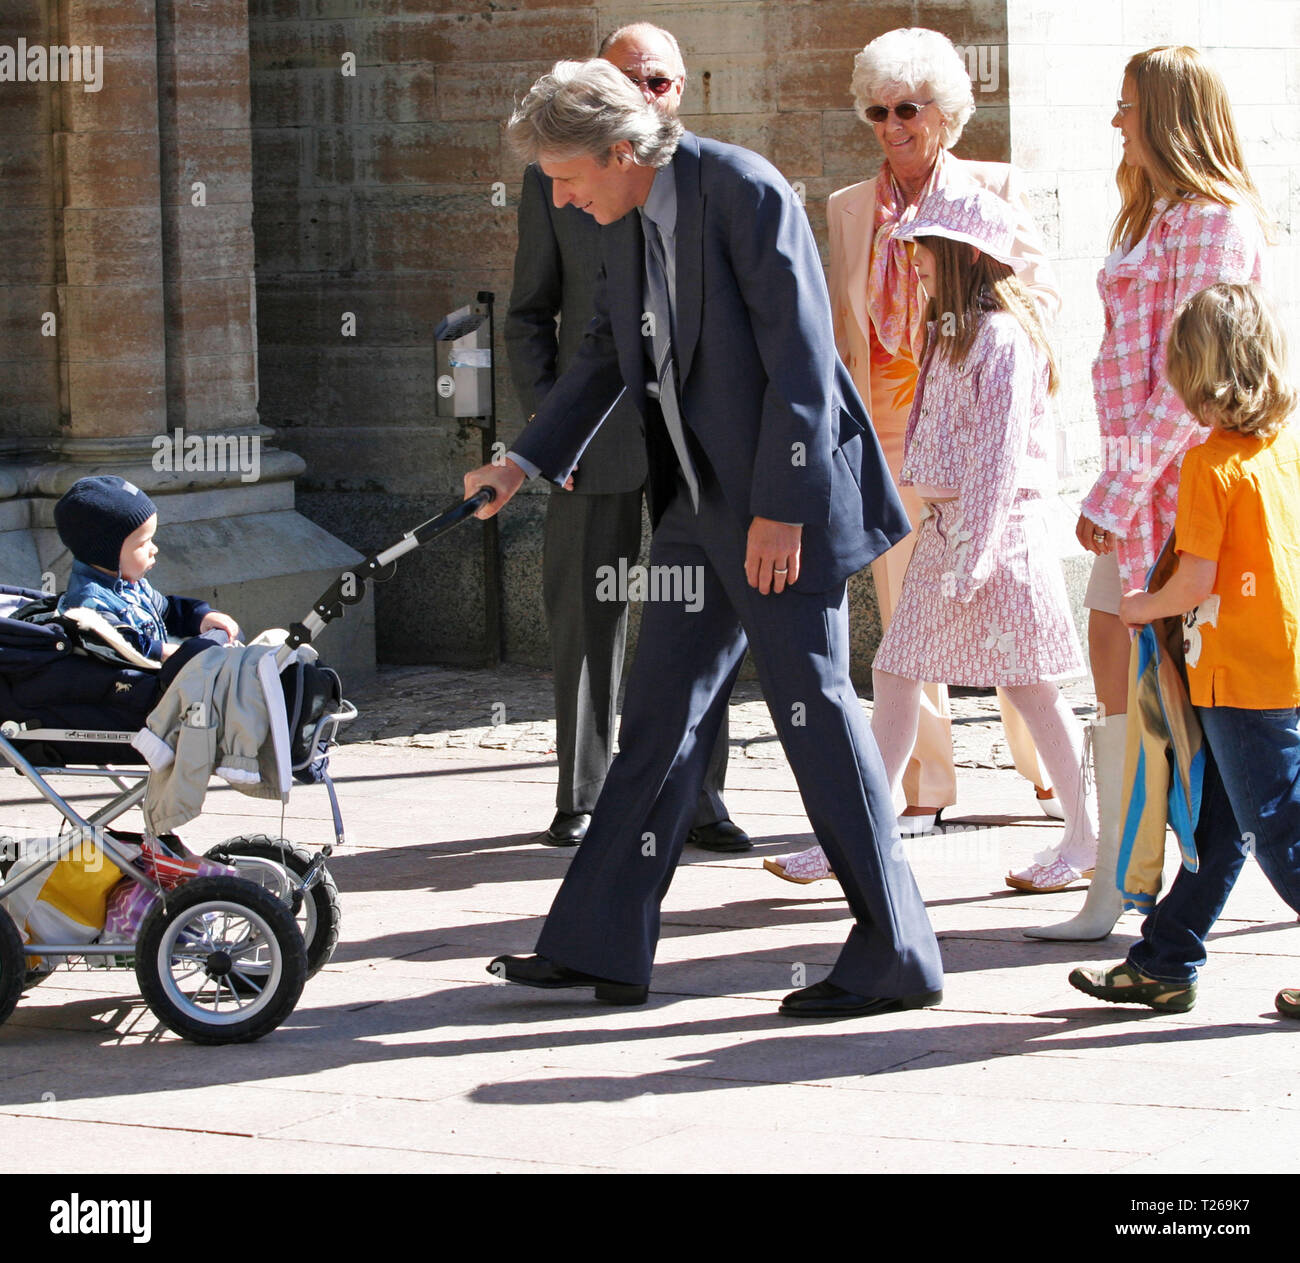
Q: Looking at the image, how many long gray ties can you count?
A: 1